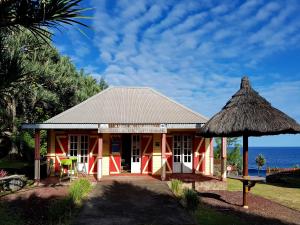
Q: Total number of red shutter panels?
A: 6